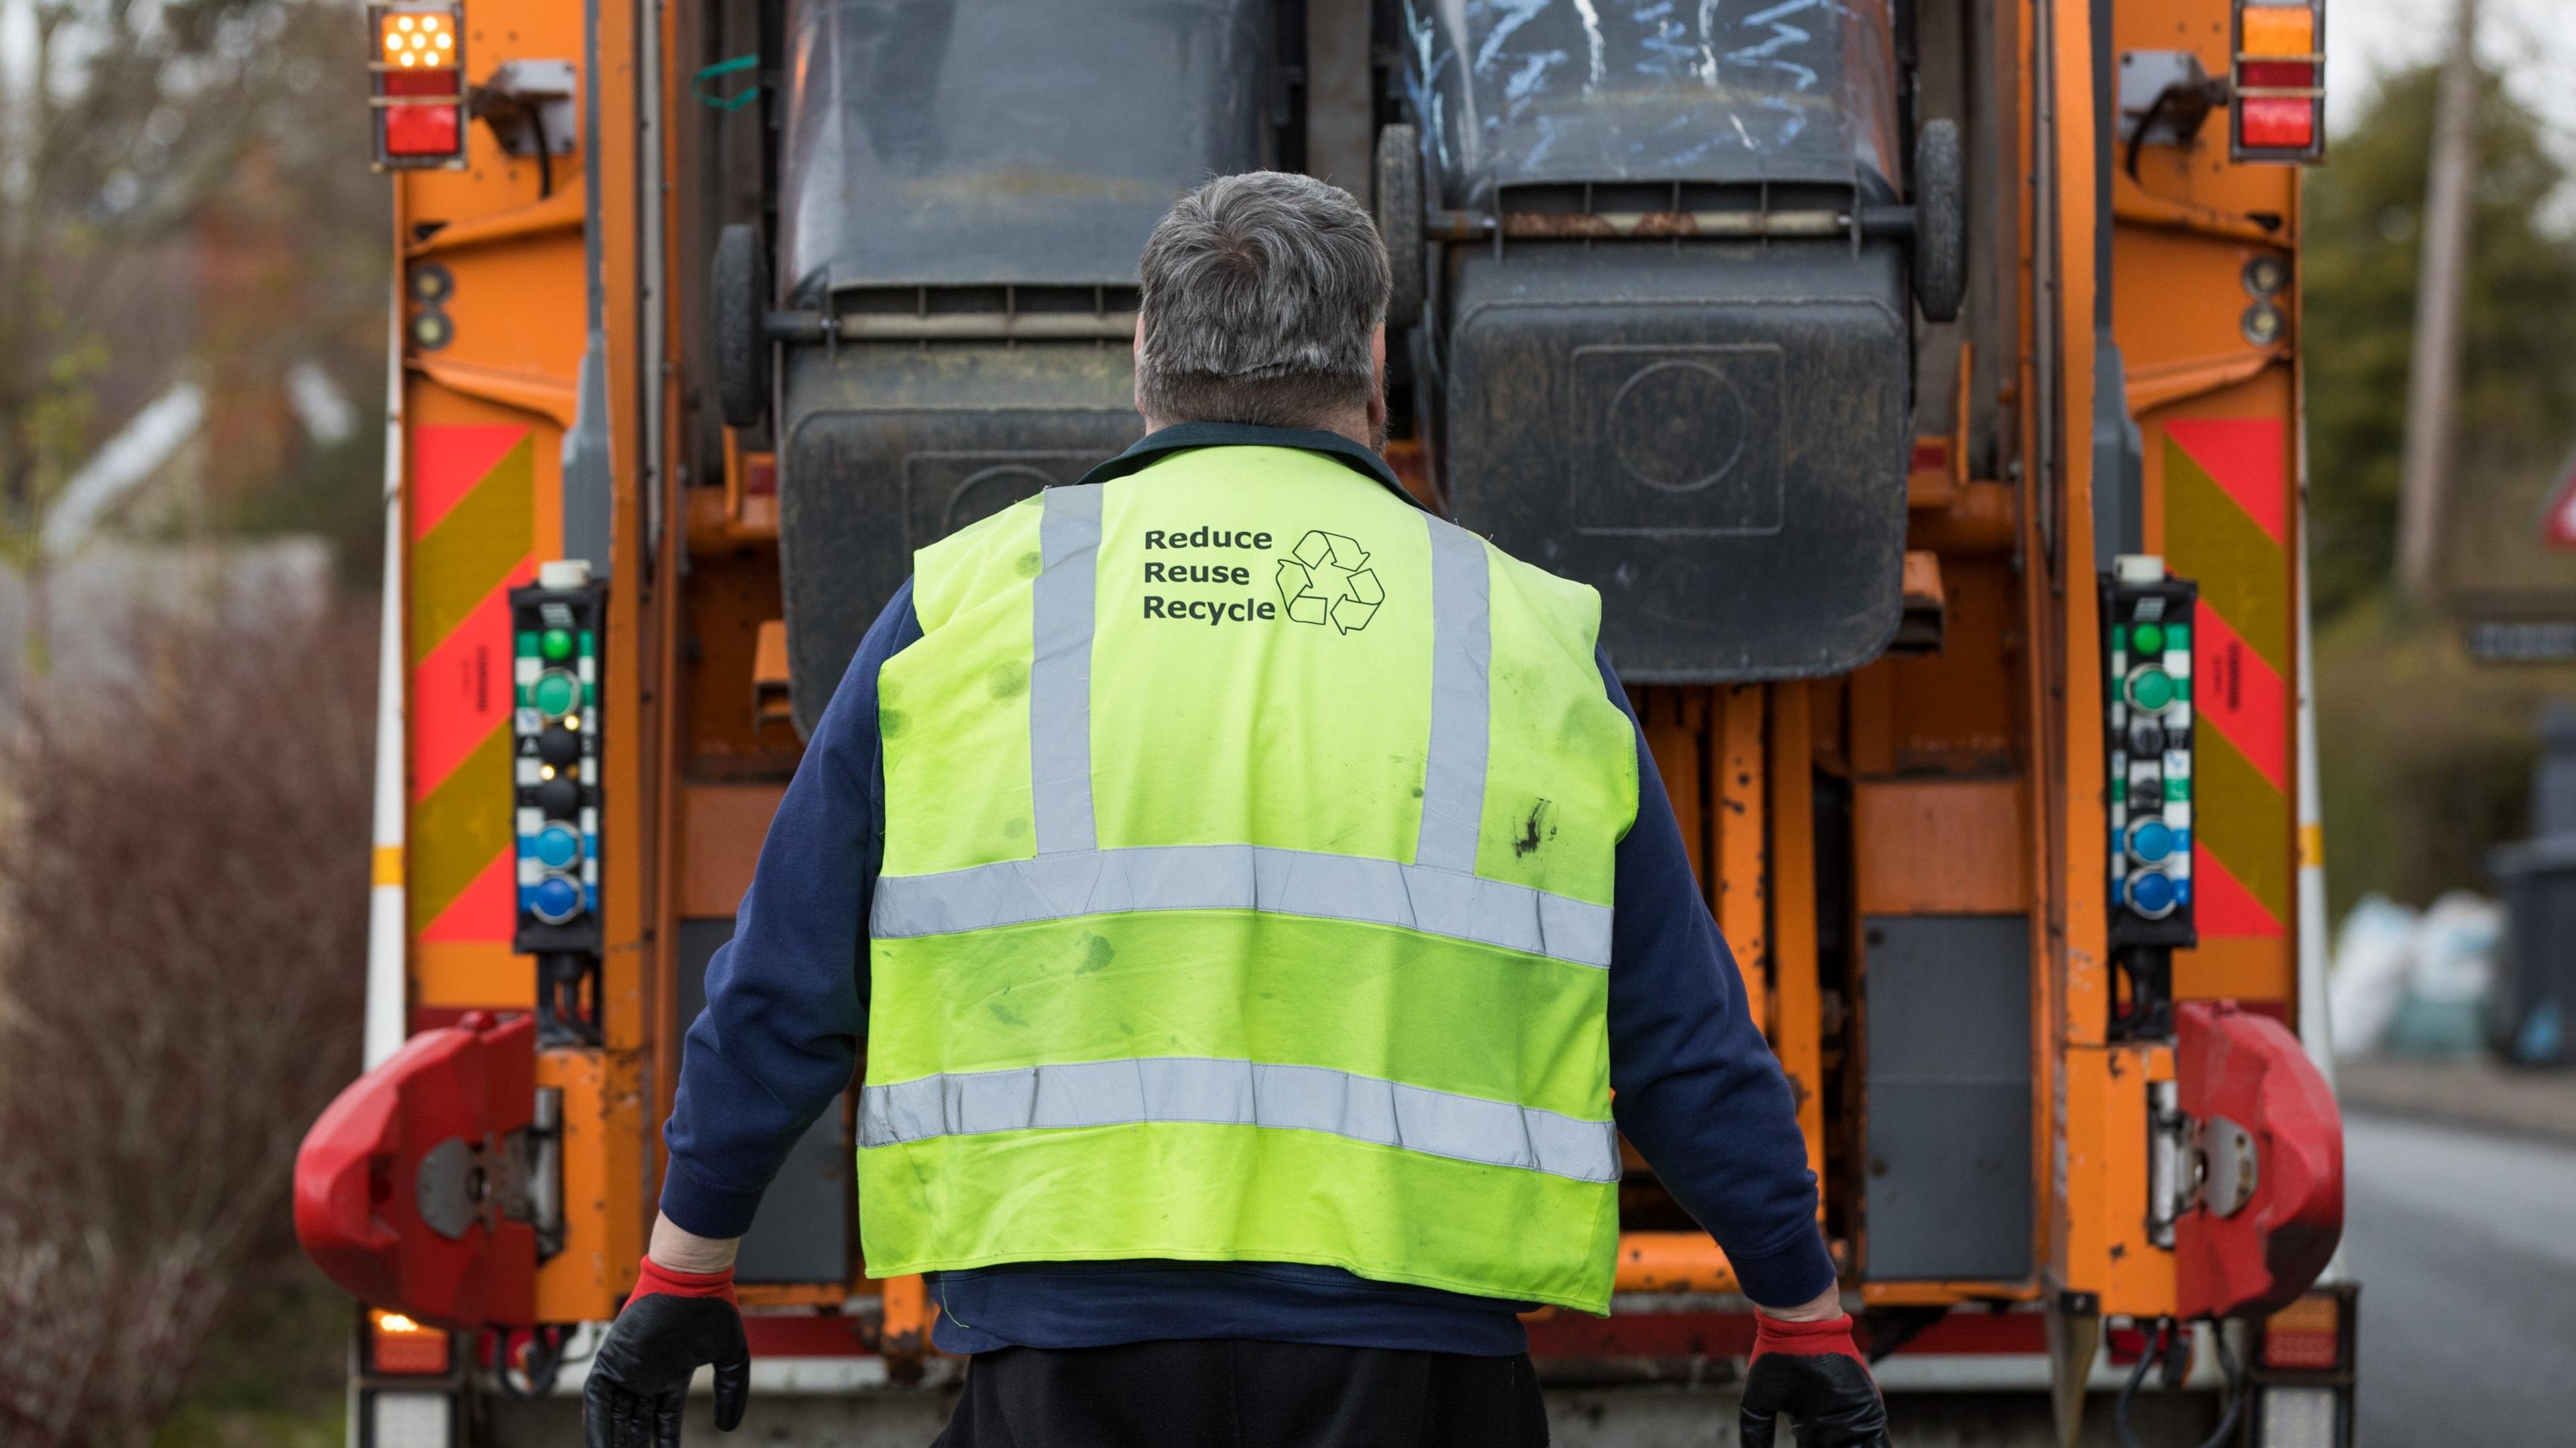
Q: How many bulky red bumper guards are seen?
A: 2